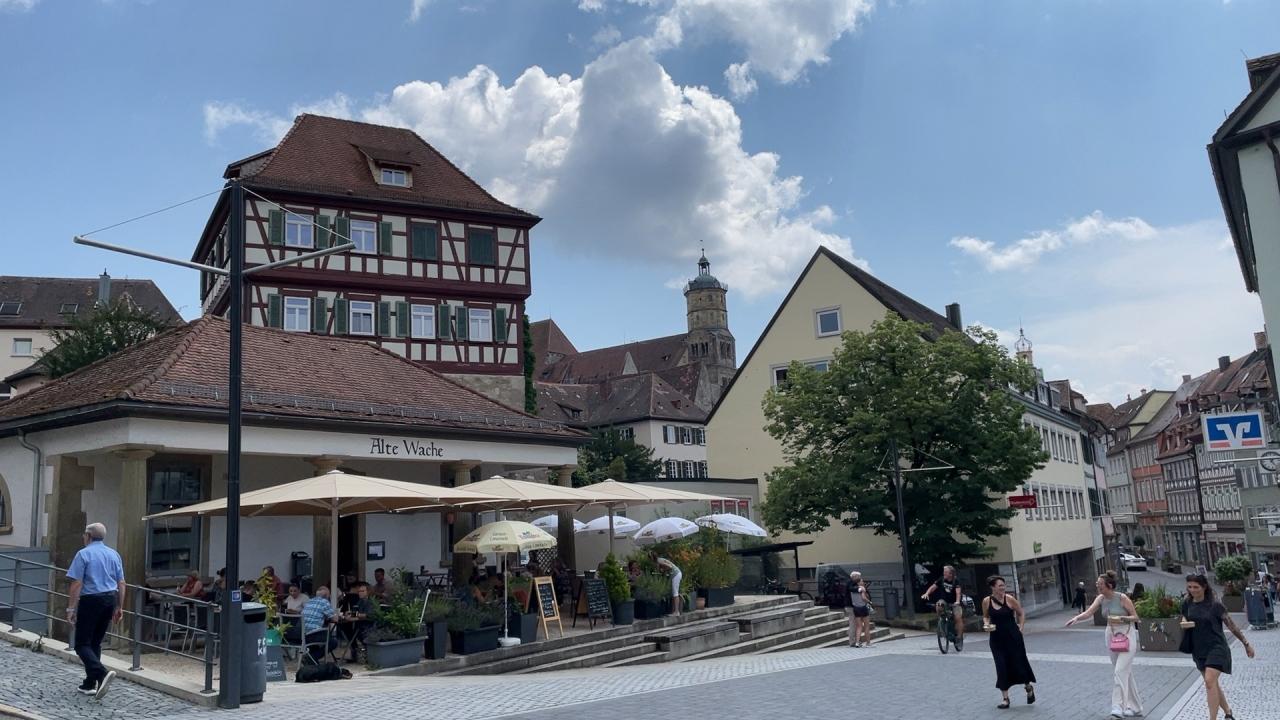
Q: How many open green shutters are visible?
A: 12